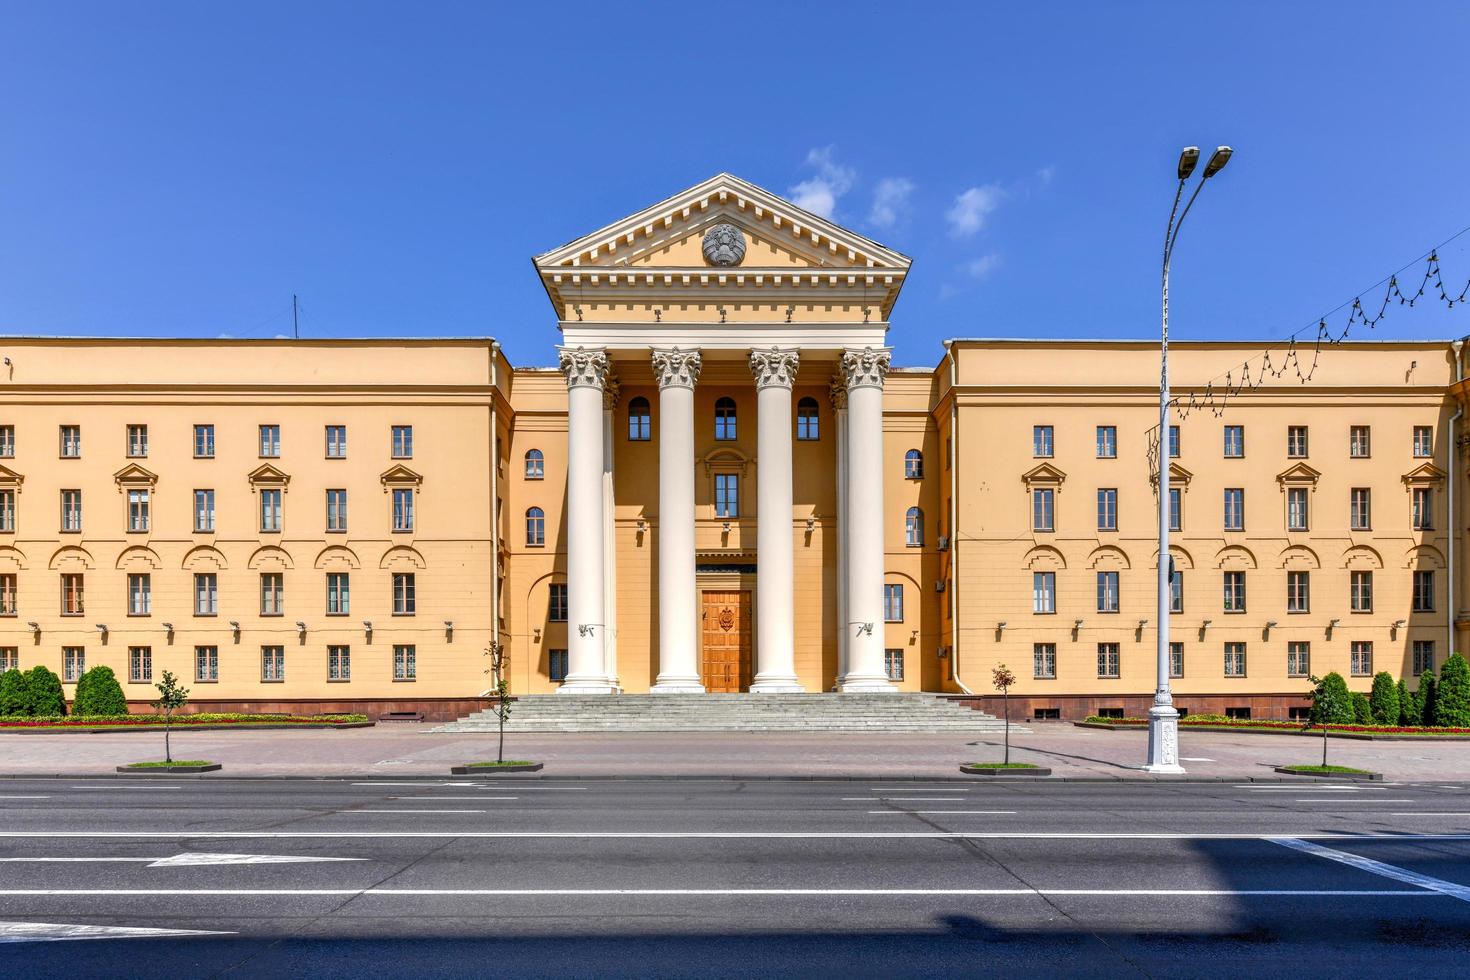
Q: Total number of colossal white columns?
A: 4